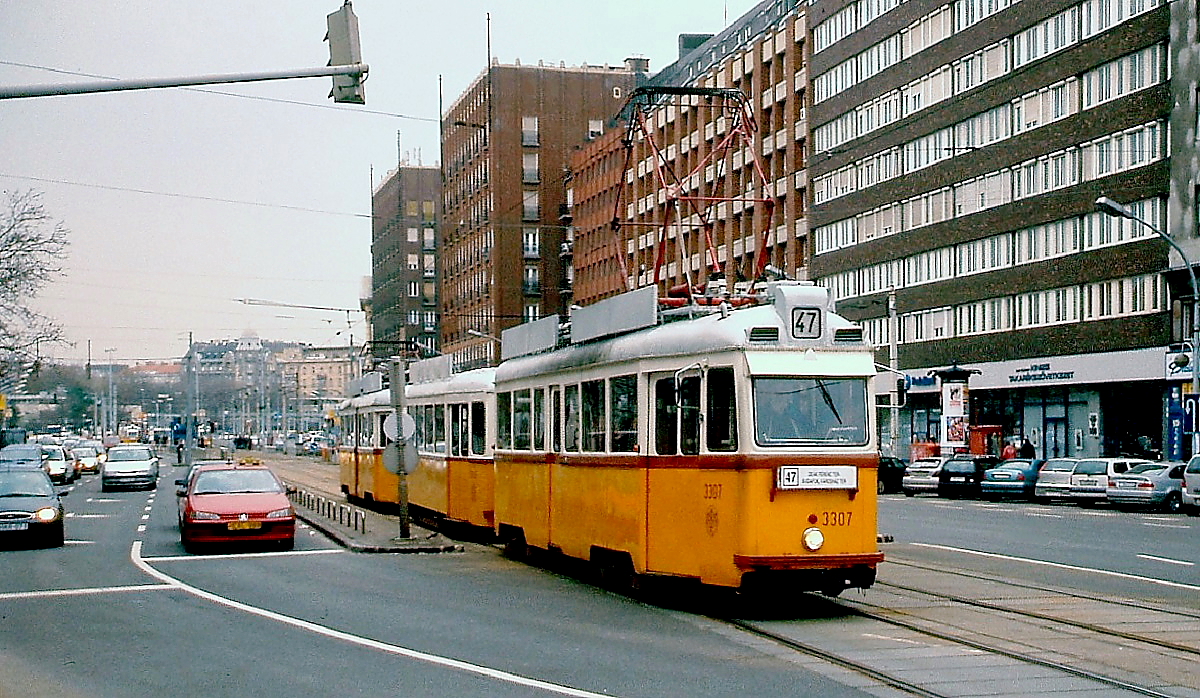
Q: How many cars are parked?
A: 8